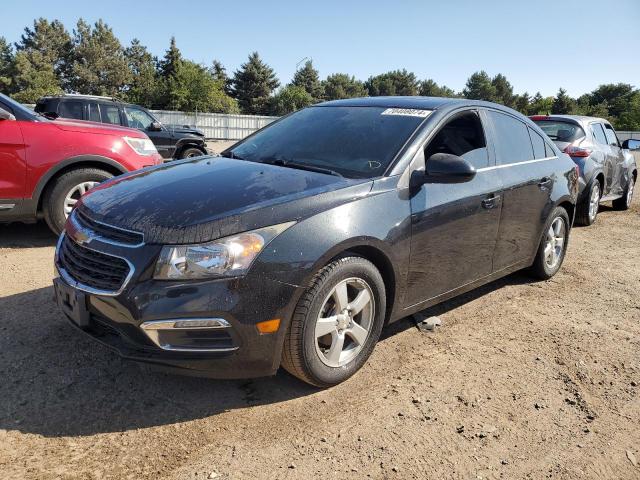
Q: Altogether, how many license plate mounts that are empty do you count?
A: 1